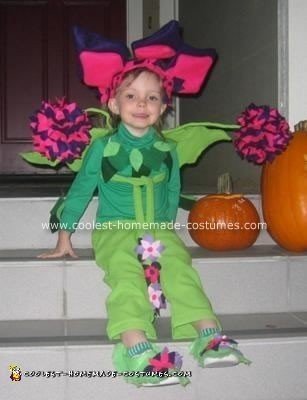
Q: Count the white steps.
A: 3